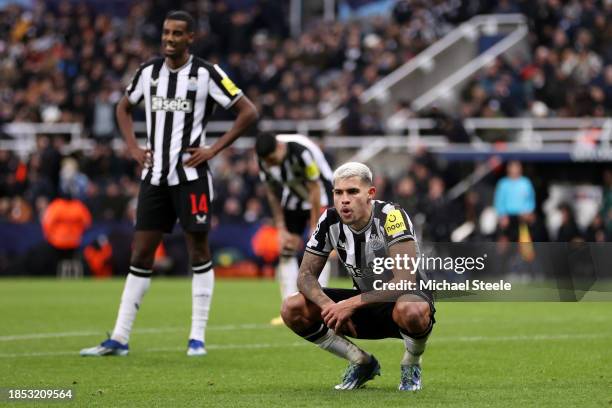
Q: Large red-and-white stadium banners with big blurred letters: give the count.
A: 0